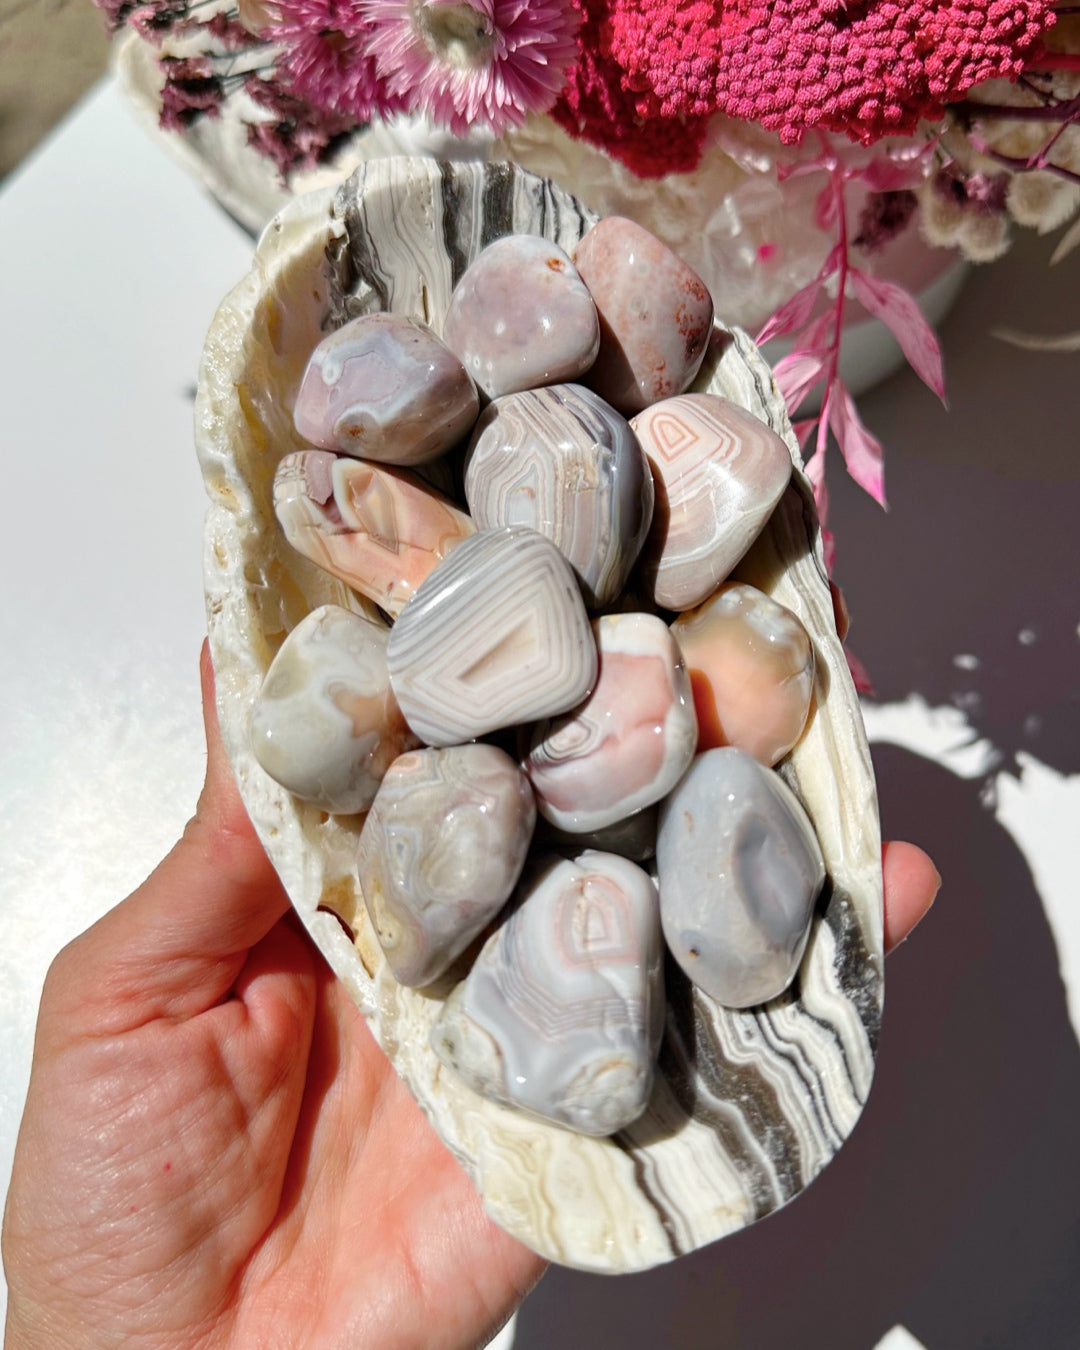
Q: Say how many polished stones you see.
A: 13